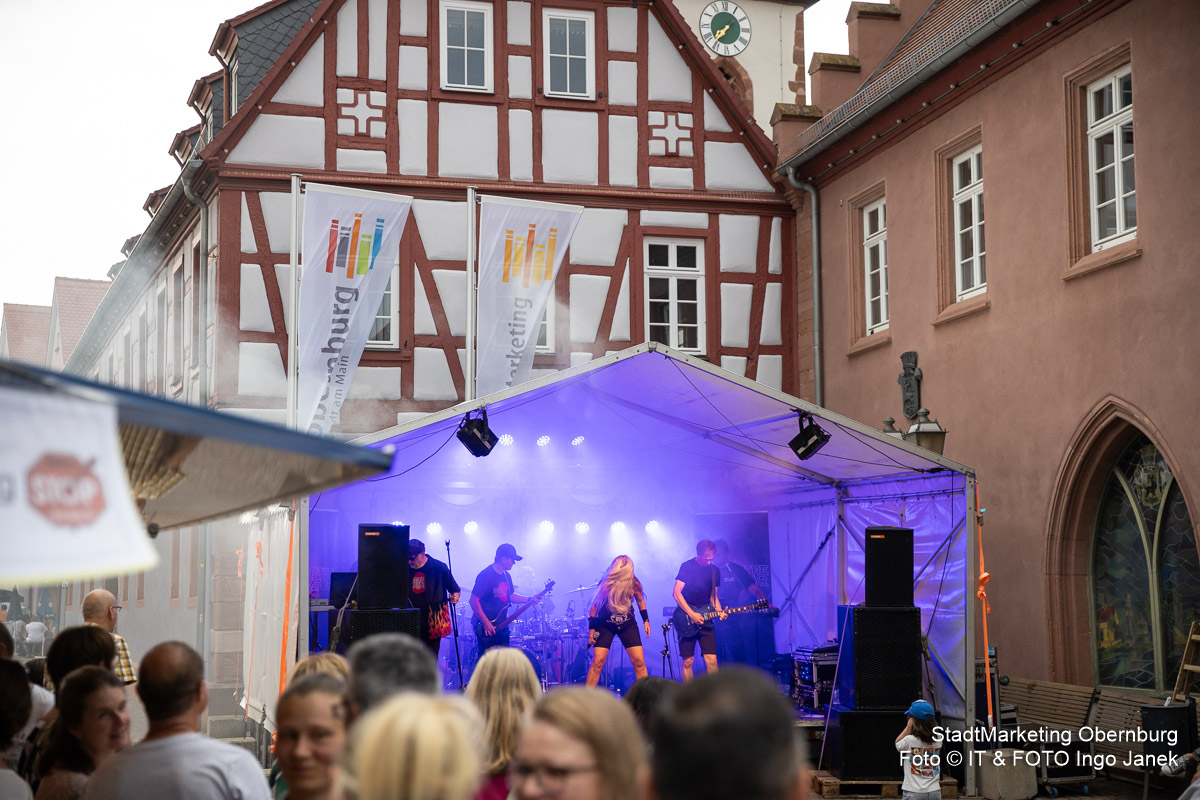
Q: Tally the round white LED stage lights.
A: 10